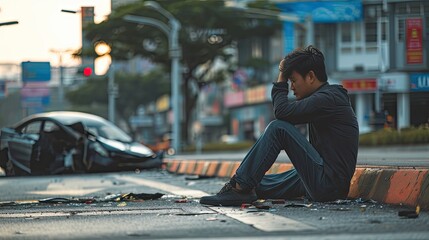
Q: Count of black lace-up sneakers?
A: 1